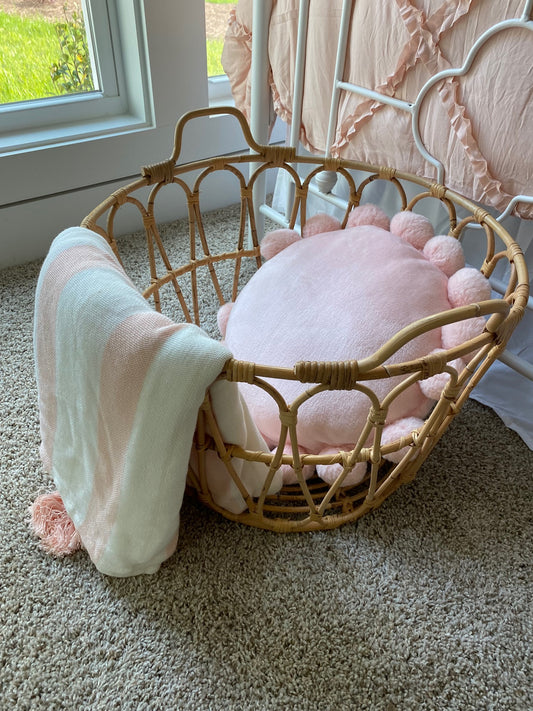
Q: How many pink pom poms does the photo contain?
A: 12